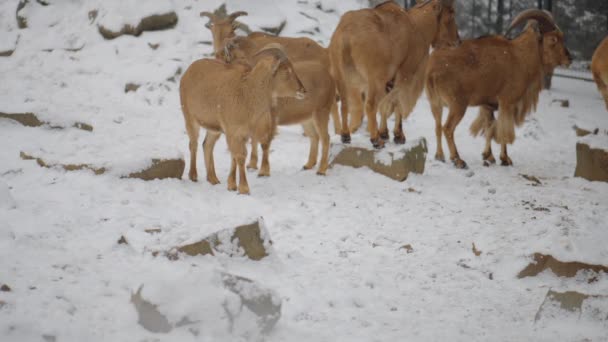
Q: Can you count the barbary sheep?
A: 6